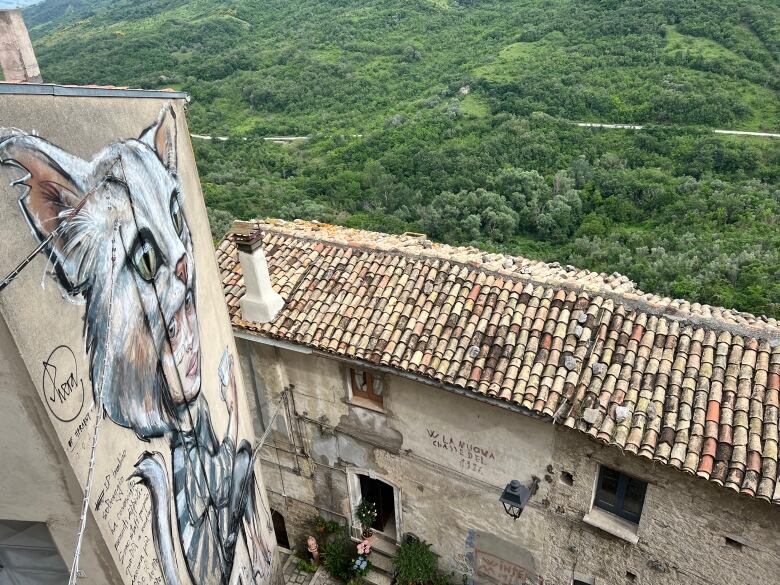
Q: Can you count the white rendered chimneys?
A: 1